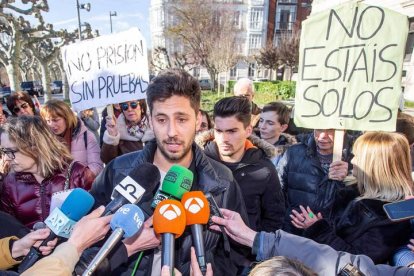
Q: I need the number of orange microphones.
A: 2